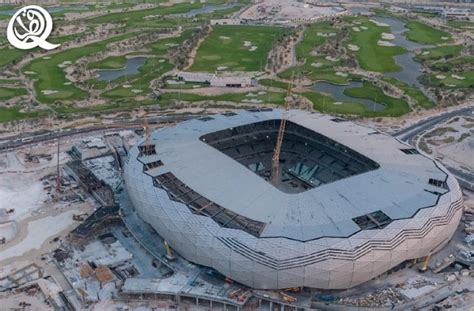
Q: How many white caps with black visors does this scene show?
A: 0